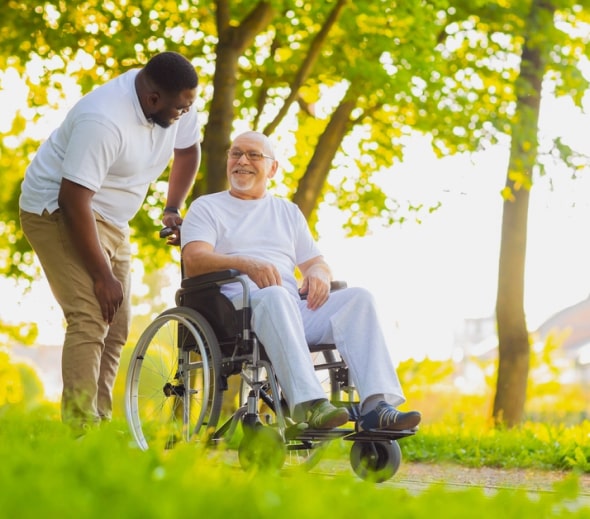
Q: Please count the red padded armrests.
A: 0